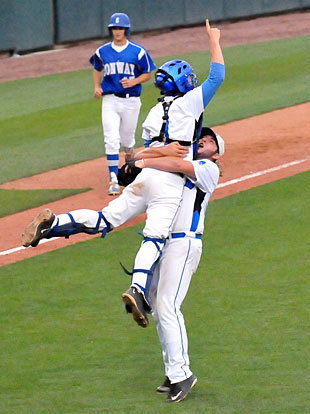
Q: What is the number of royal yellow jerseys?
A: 0